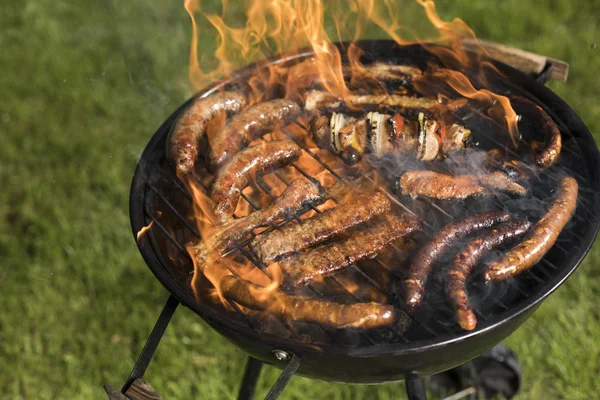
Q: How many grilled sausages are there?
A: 8